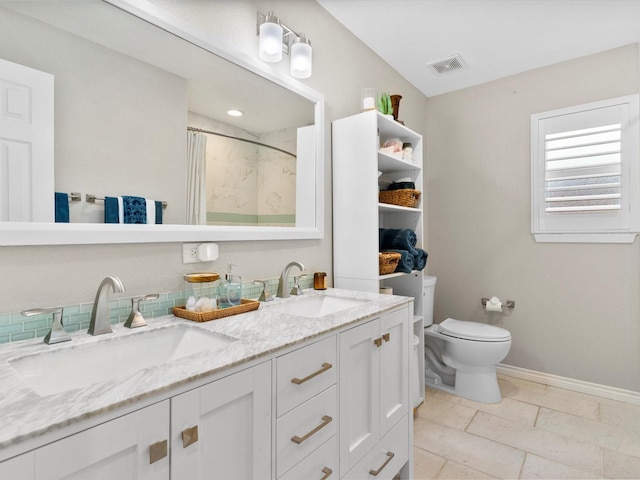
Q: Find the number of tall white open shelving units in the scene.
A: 1